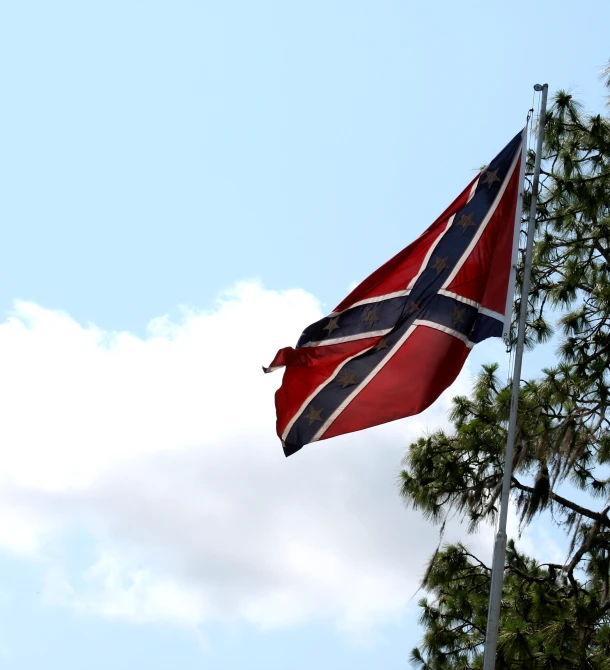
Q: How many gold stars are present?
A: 10